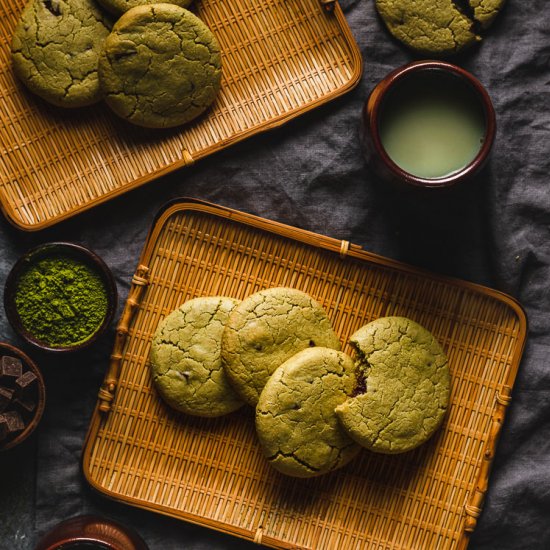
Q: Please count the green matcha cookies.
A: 8